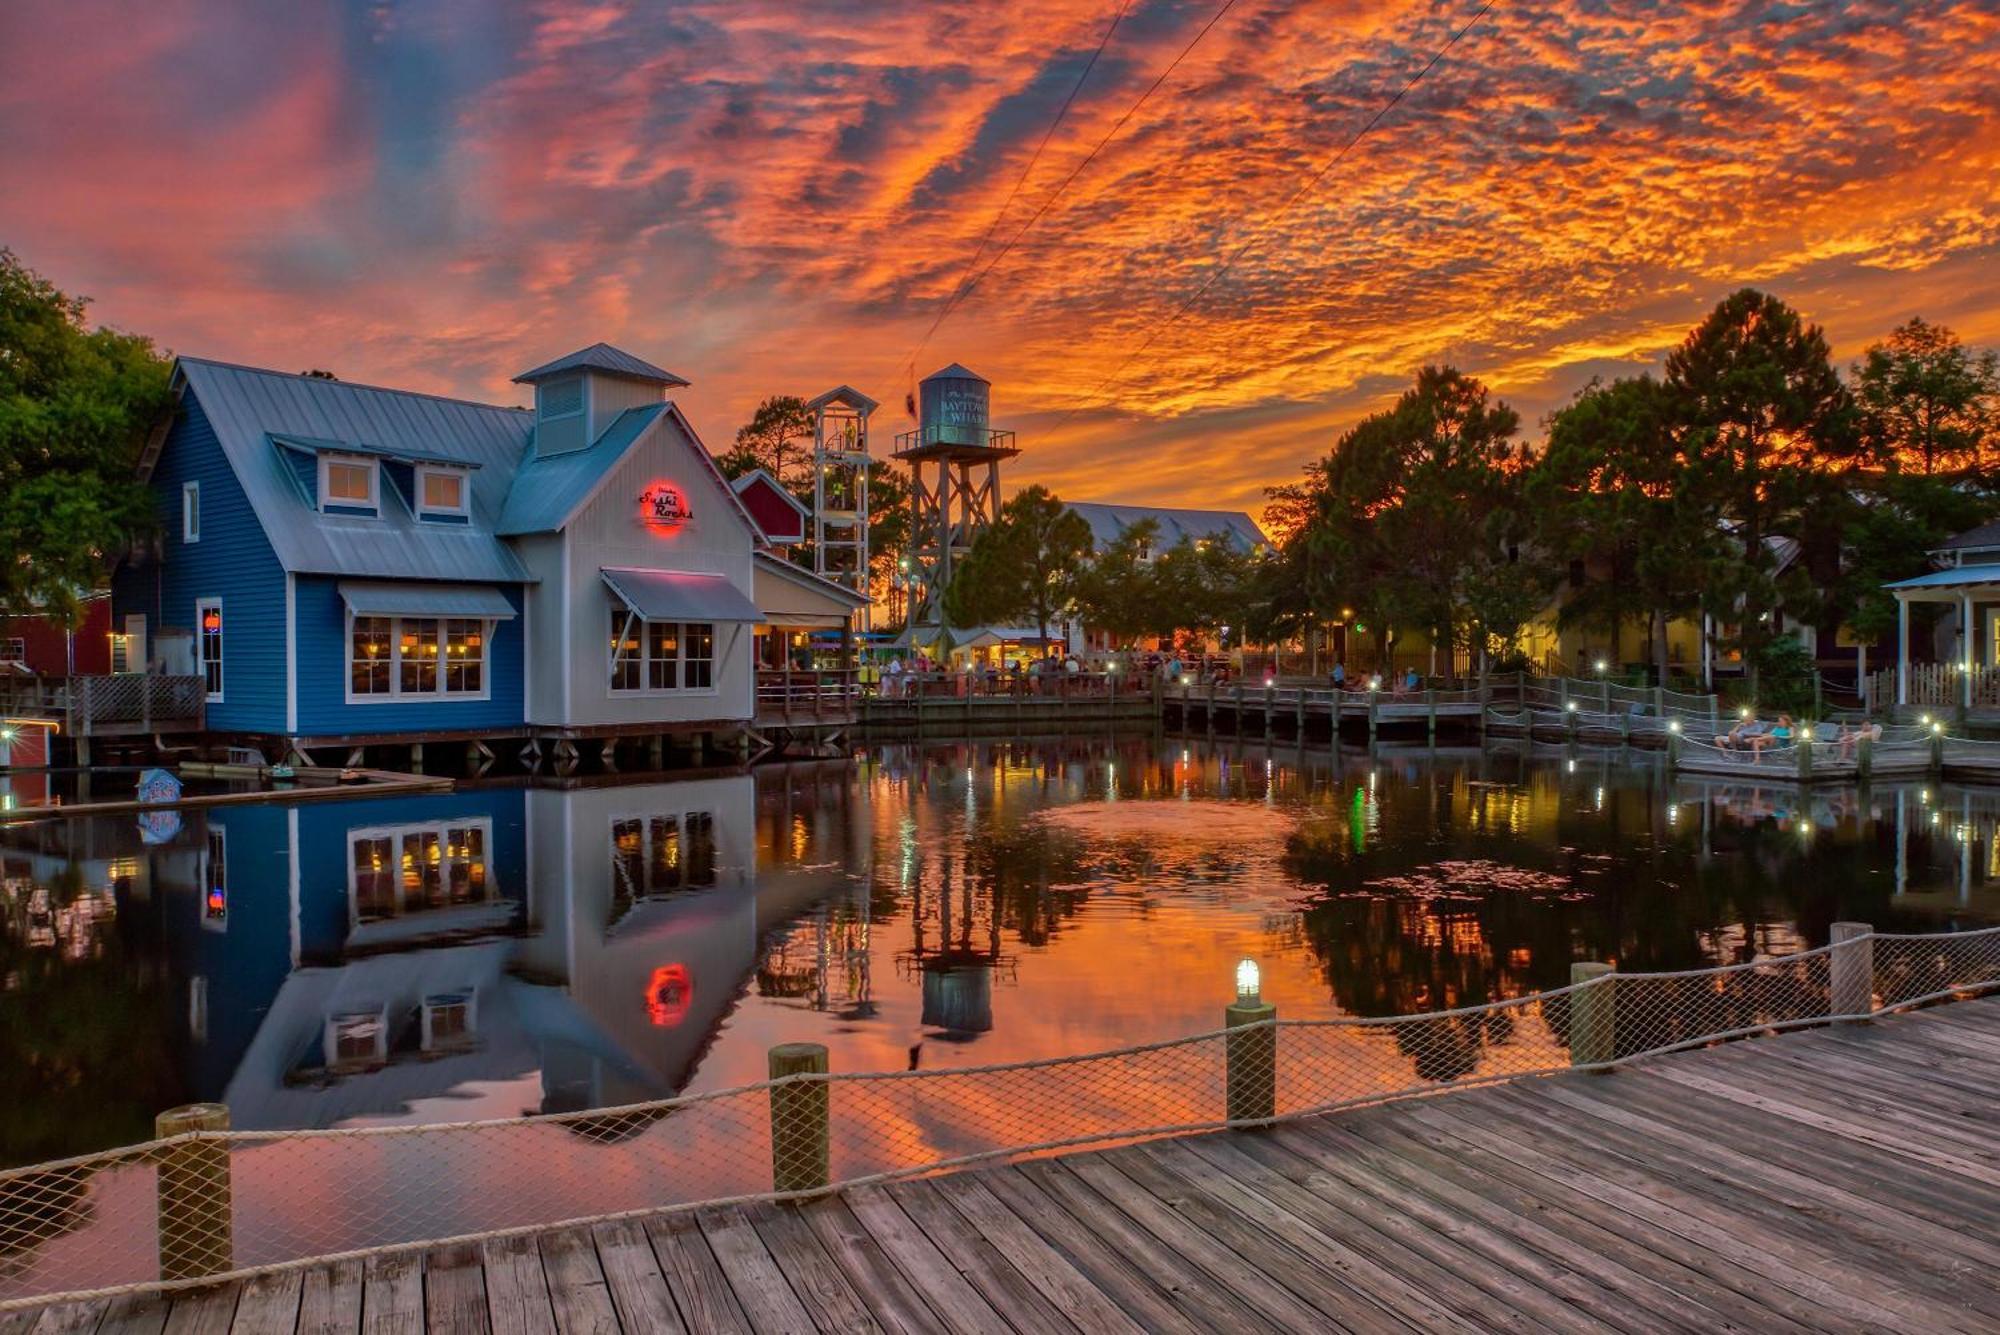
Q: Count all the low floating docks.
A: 1